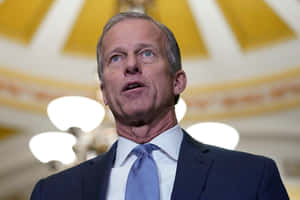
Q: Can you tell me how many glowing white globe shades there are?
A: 4